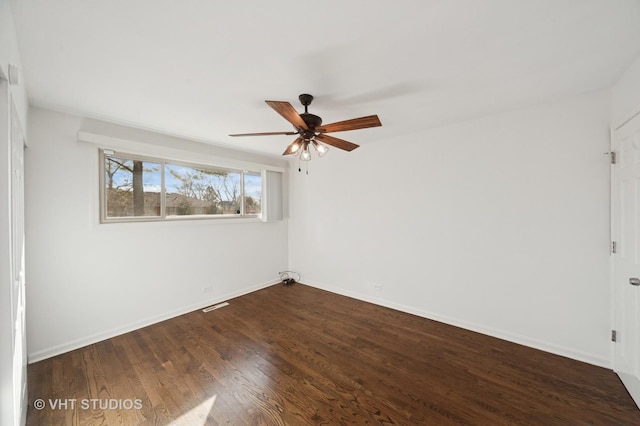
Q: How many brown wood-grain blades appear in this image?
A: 5